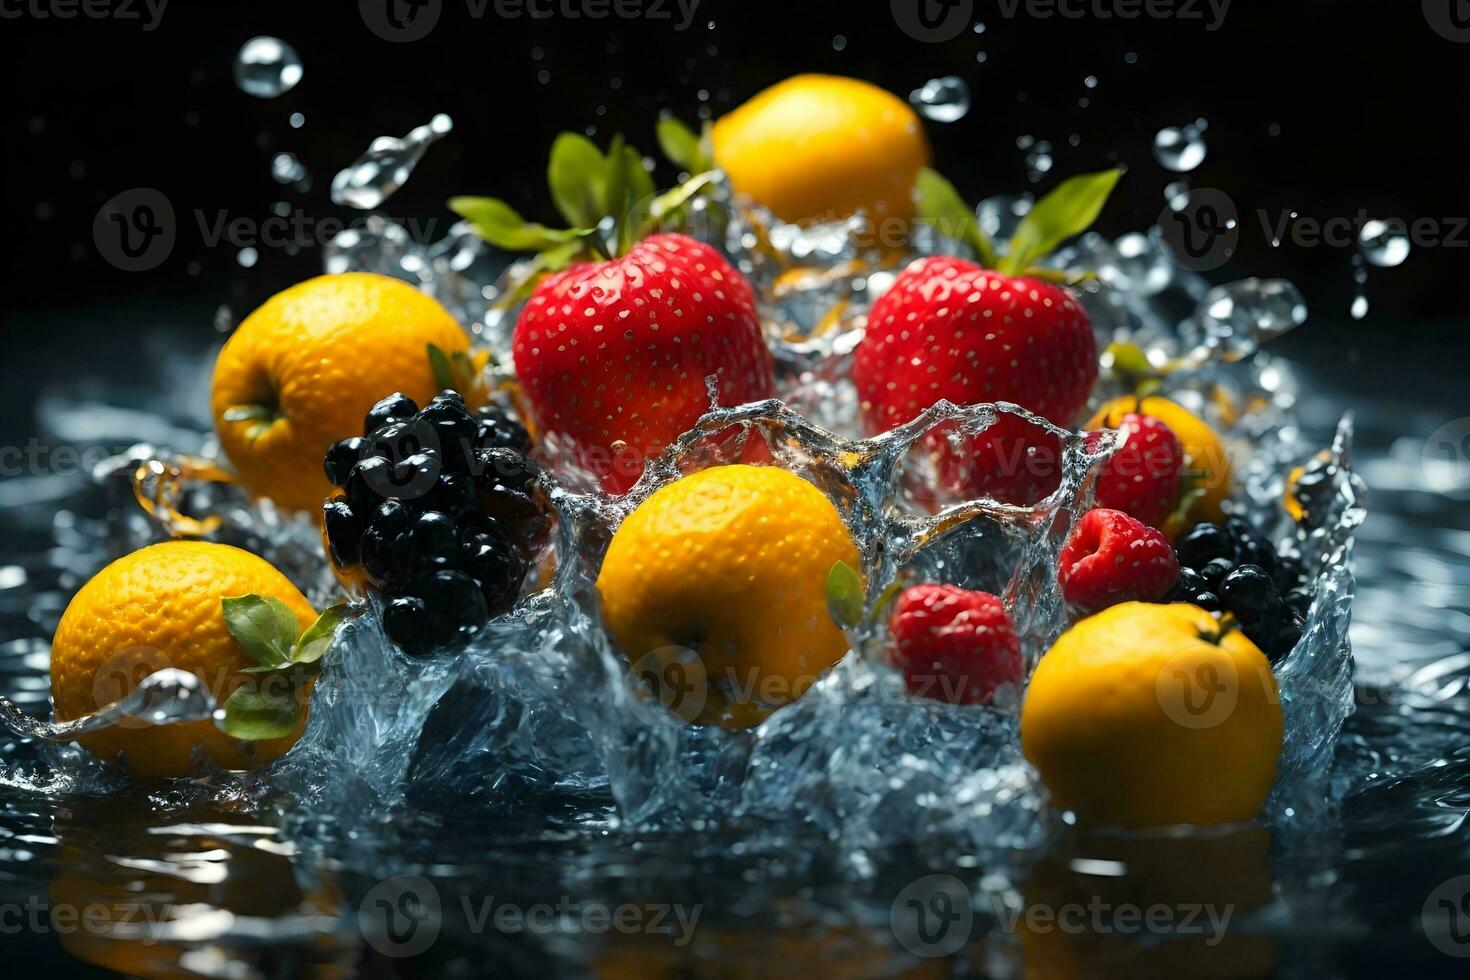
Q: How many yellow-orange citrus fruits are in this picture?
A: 6